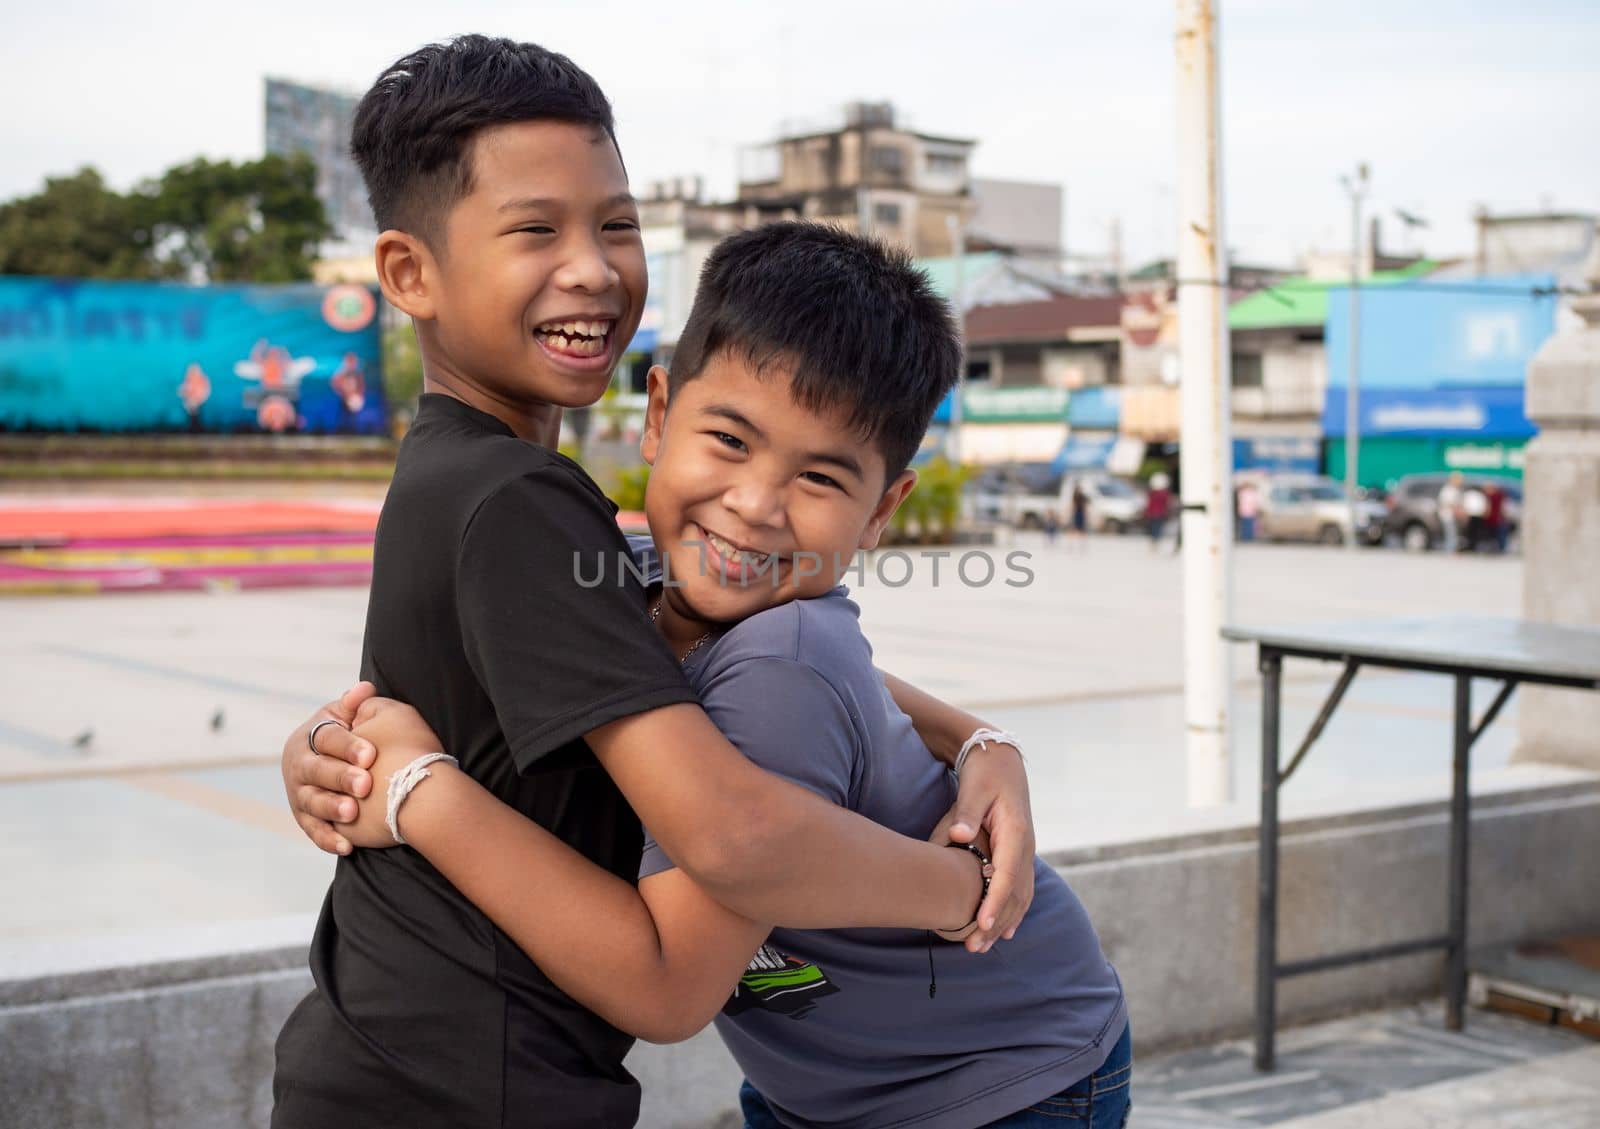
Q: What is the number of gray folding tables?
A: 1